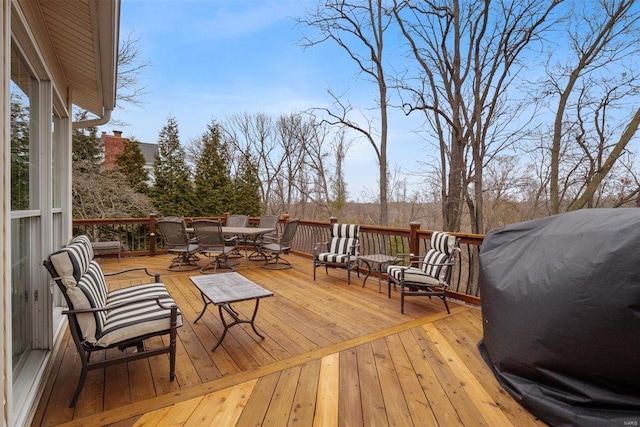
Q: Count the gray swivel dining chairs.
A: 6